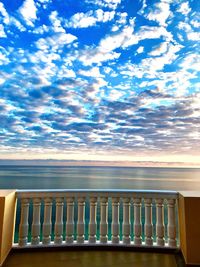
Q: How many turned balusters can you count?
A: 14